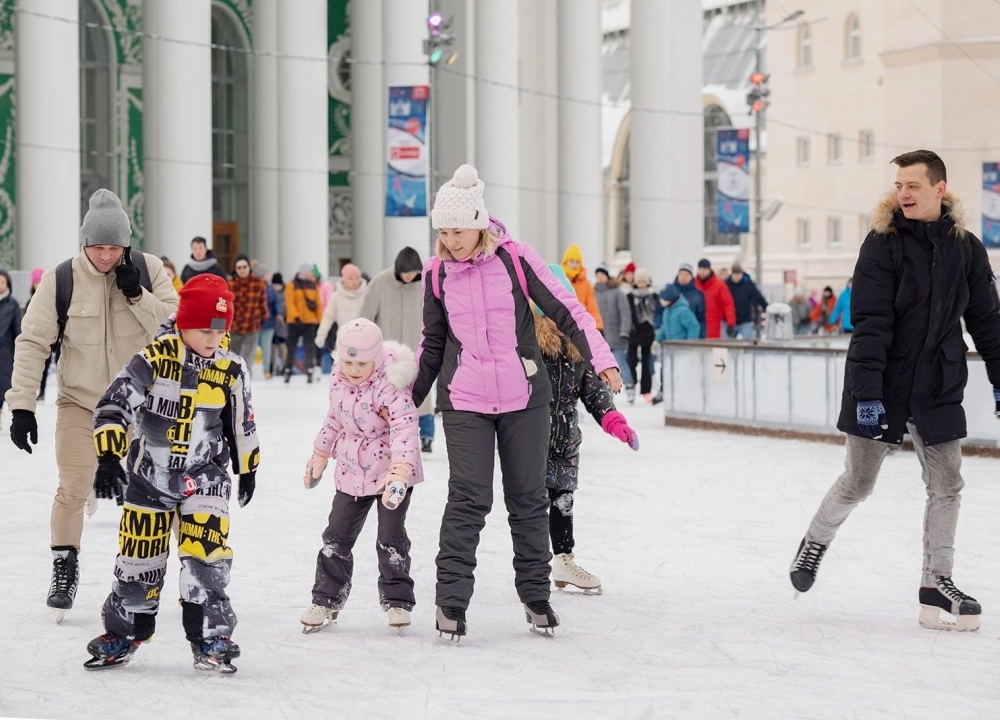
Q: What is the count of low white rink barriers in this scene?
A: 1